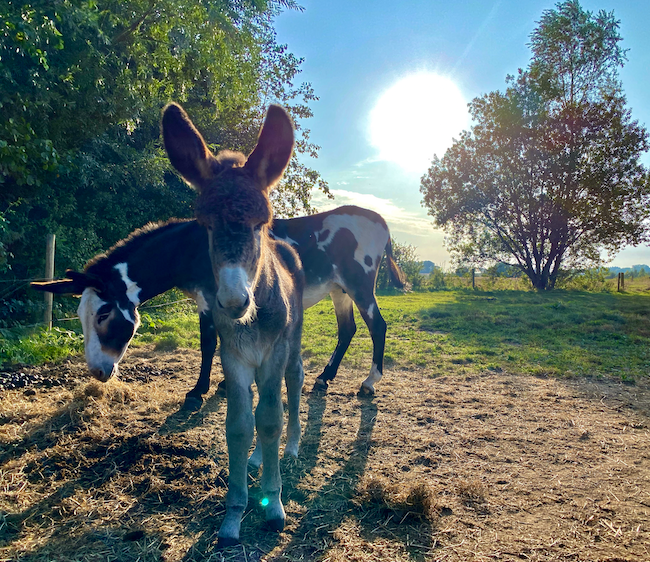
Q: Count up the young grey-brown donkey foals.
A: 1